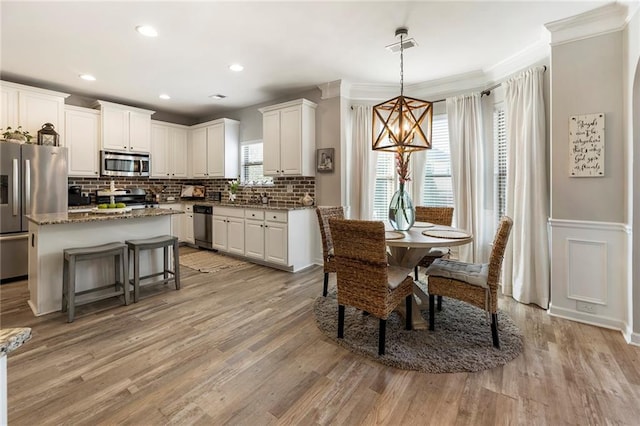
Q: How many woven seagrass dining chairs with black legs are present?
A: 4